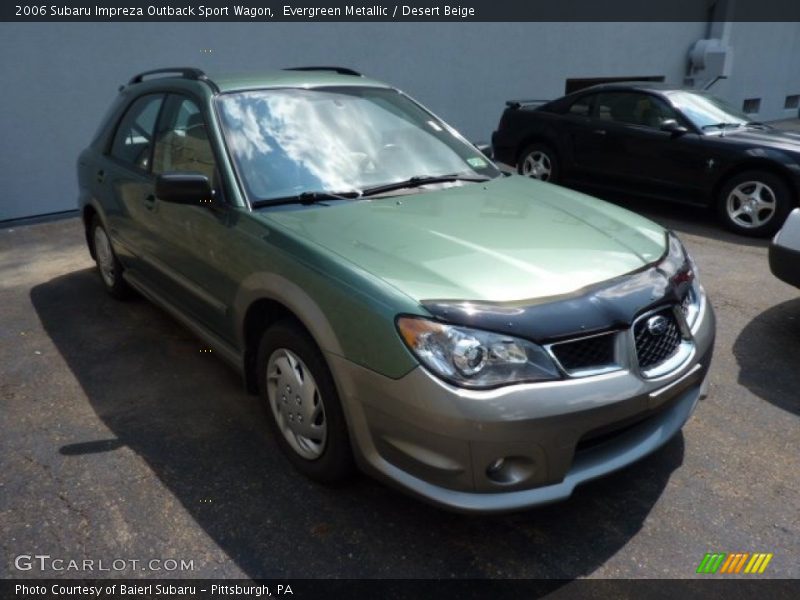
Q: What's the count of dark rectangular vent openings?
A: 2